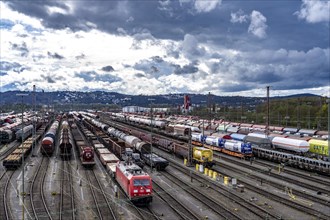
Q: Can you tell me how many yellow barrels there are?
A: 6